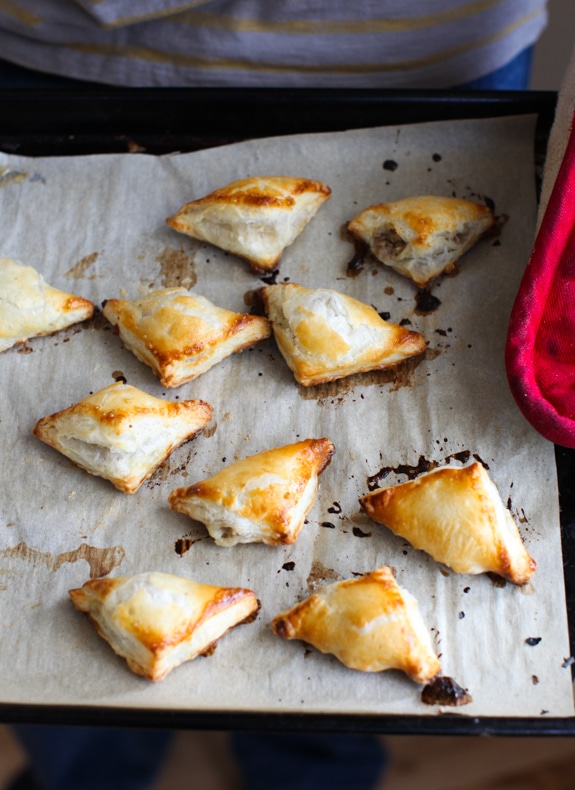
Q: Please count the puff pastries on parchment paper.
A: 10